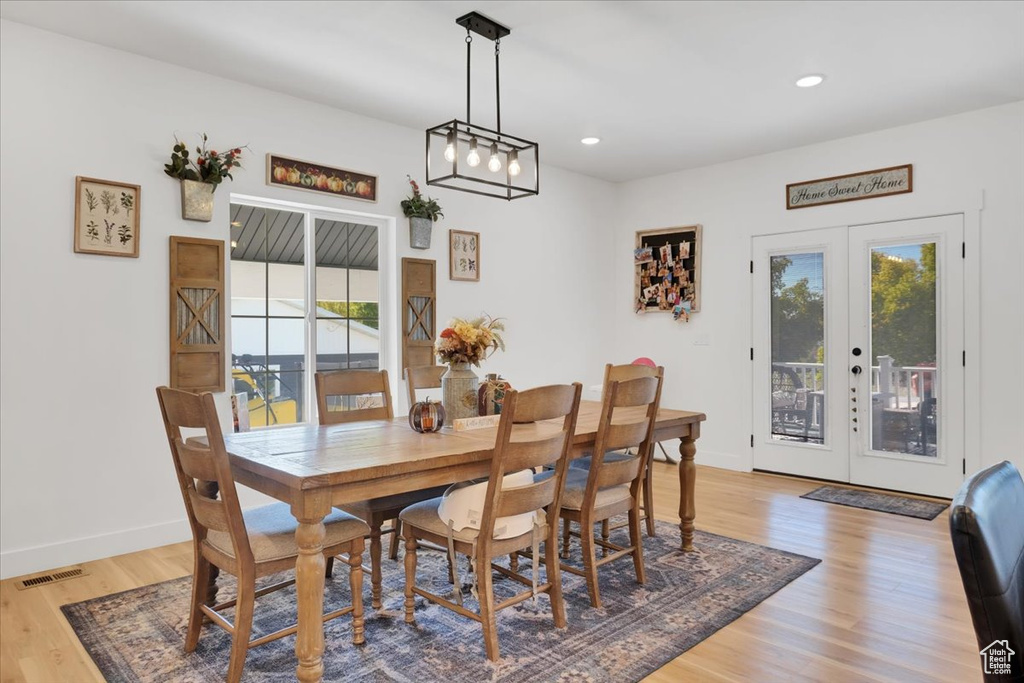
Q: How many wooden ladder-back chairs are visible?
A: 6